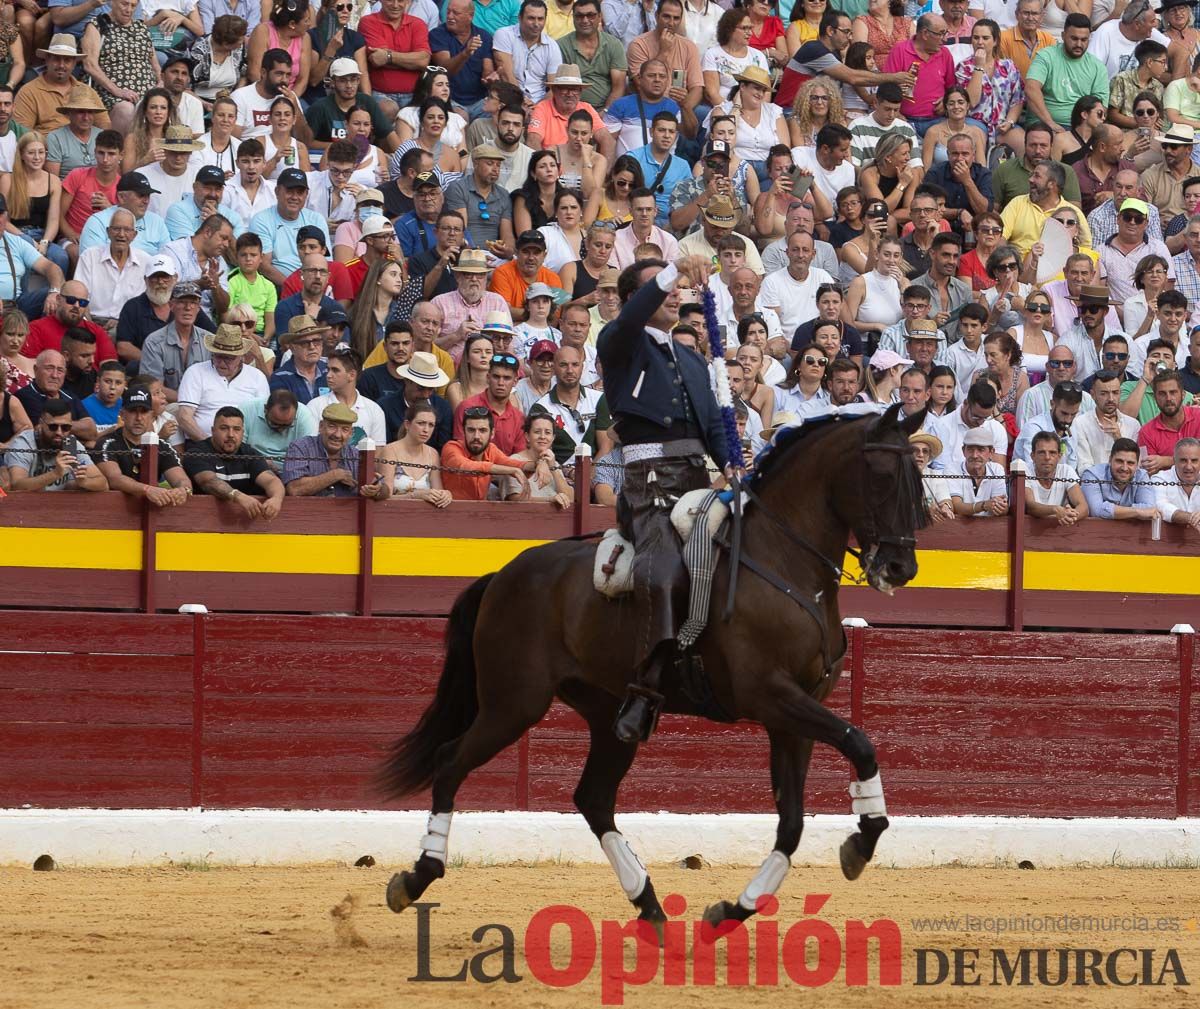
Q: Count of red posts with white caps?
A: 7